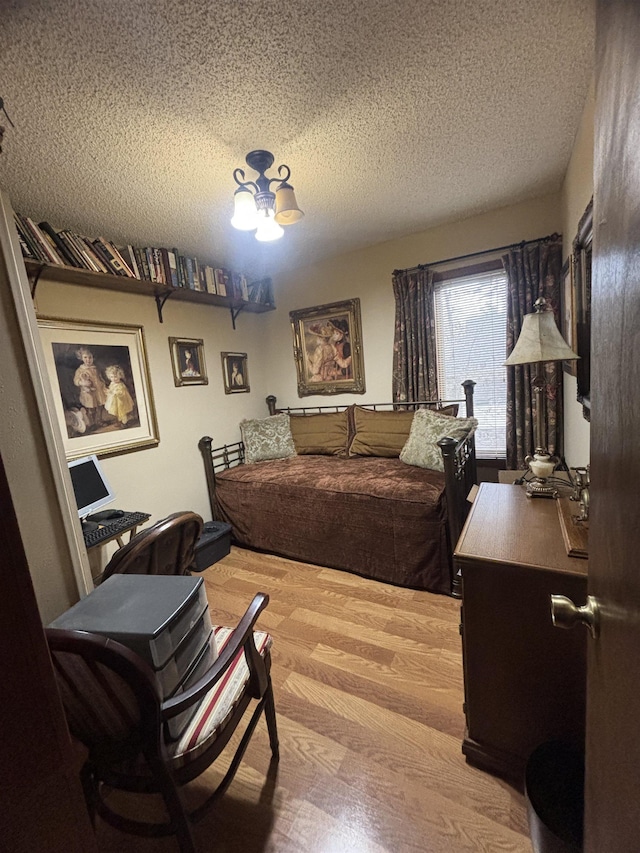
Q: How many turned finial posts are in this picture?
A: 4